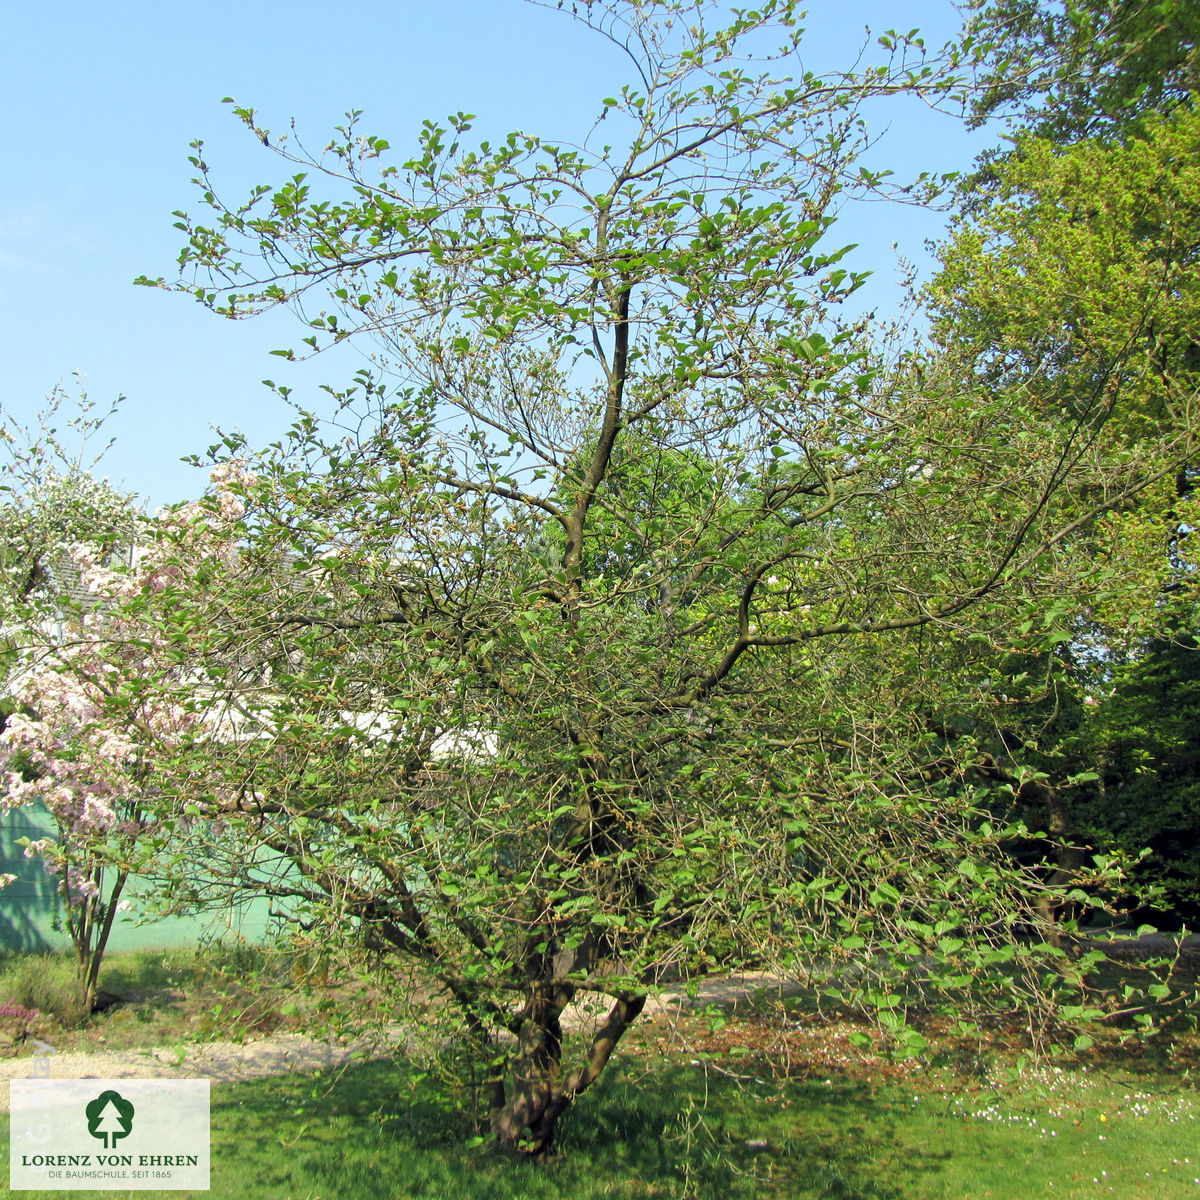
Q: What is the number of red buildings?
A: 0